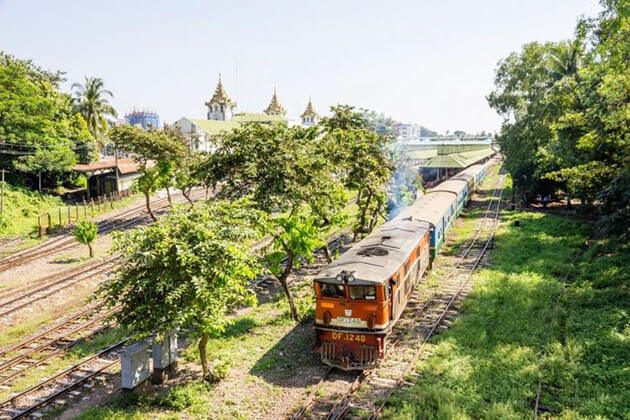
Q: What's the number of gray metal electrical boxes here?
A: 2